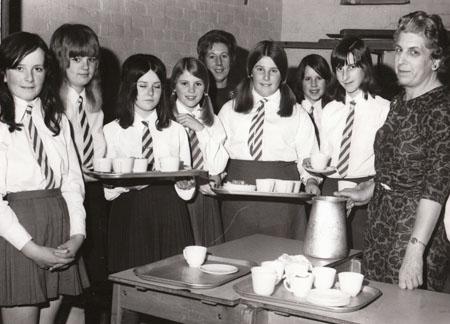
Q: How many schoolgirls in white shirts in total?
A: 7